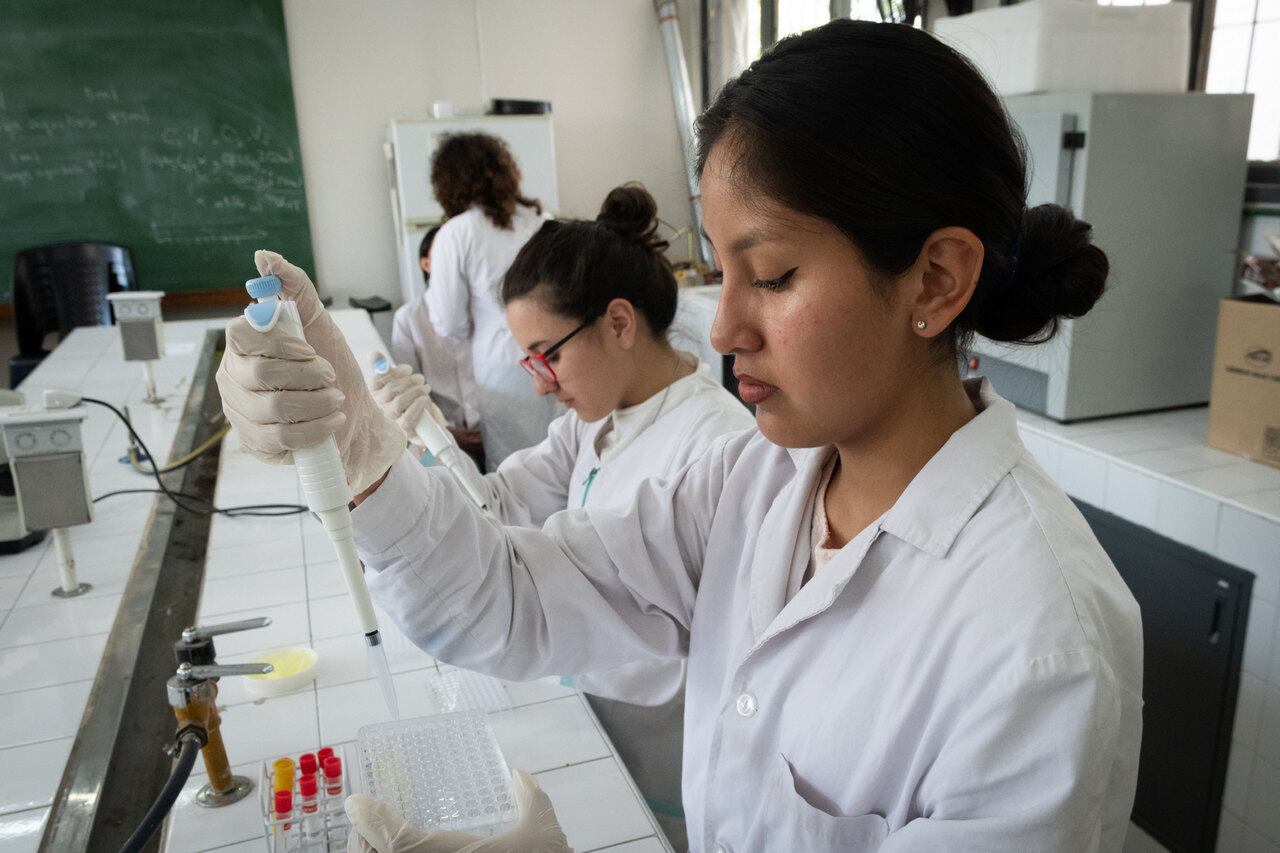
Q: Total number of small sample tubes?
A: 6